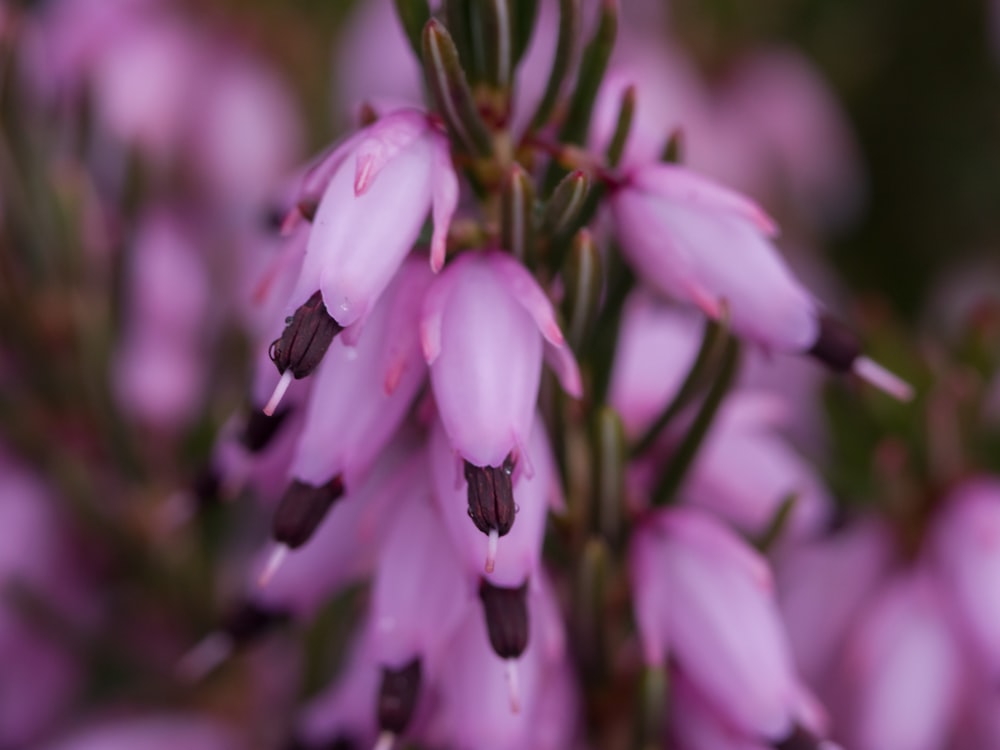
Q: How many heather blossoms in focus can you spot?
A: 2